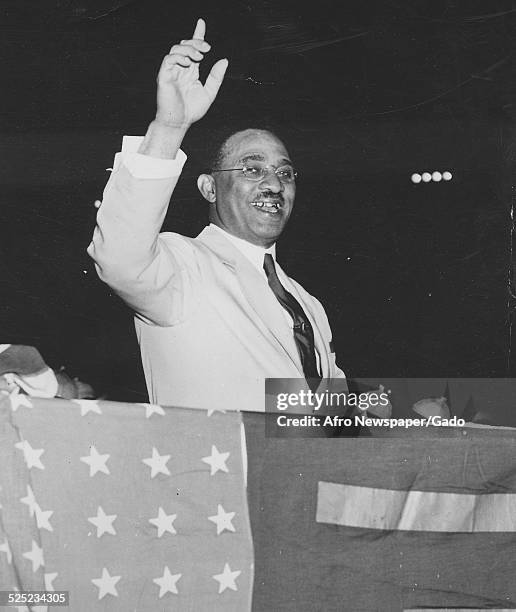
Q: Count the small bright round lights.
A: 4